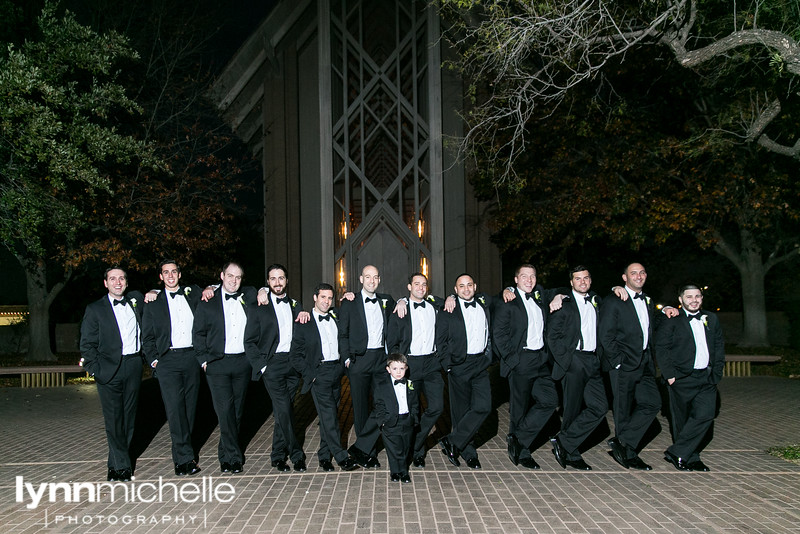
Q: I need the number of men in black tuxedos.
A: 12